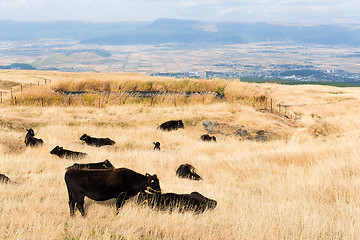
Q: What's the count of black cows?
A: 11